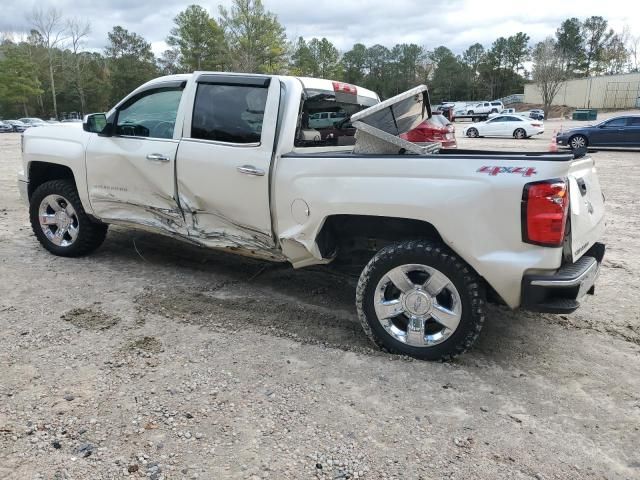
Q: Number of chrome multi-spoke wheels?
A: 2